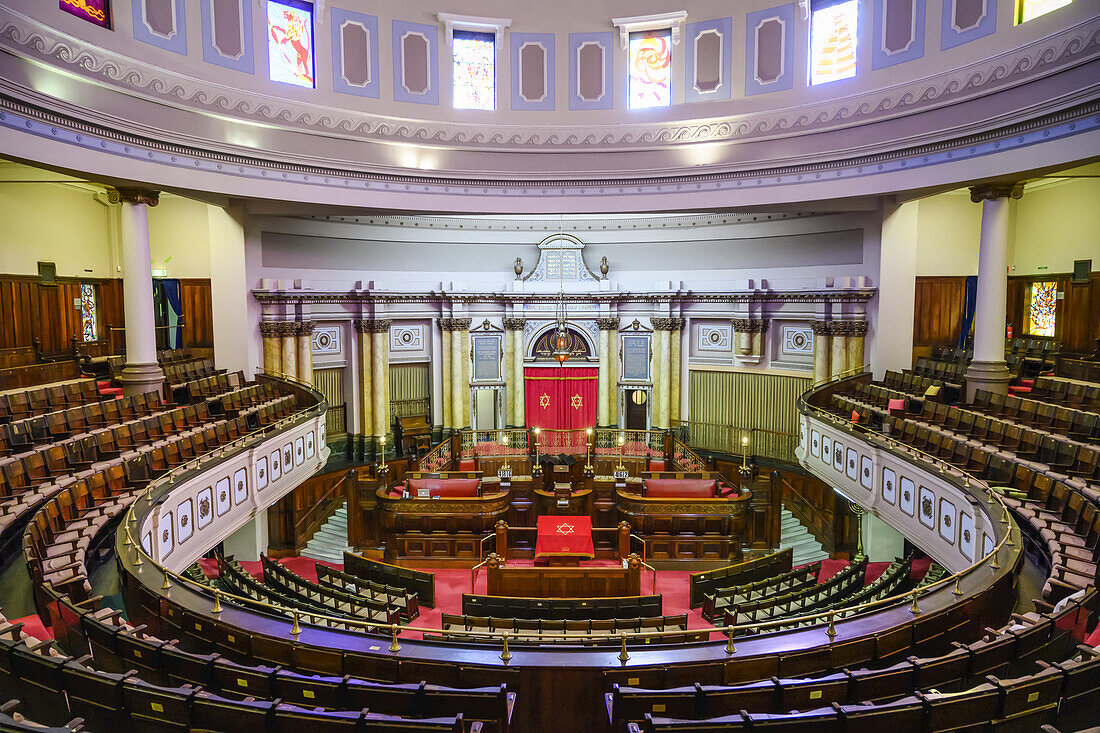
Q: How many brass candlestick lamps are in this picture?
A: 6